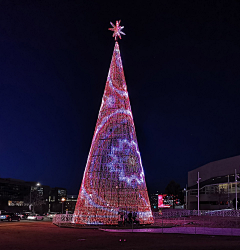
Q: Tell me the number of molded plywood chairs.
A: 0